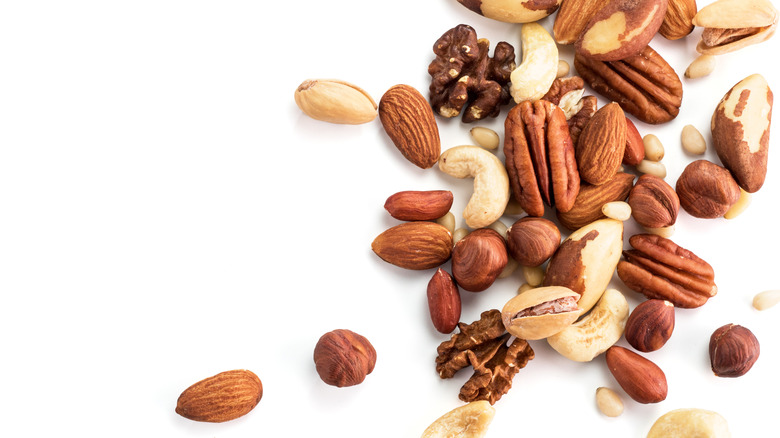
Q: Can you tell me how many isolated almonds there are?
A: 1